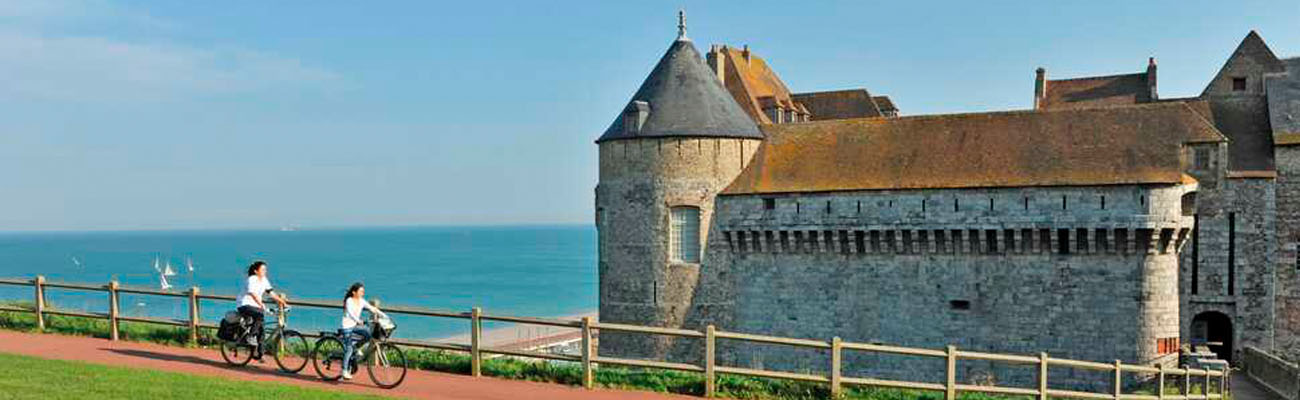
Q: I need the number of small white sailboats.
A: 5